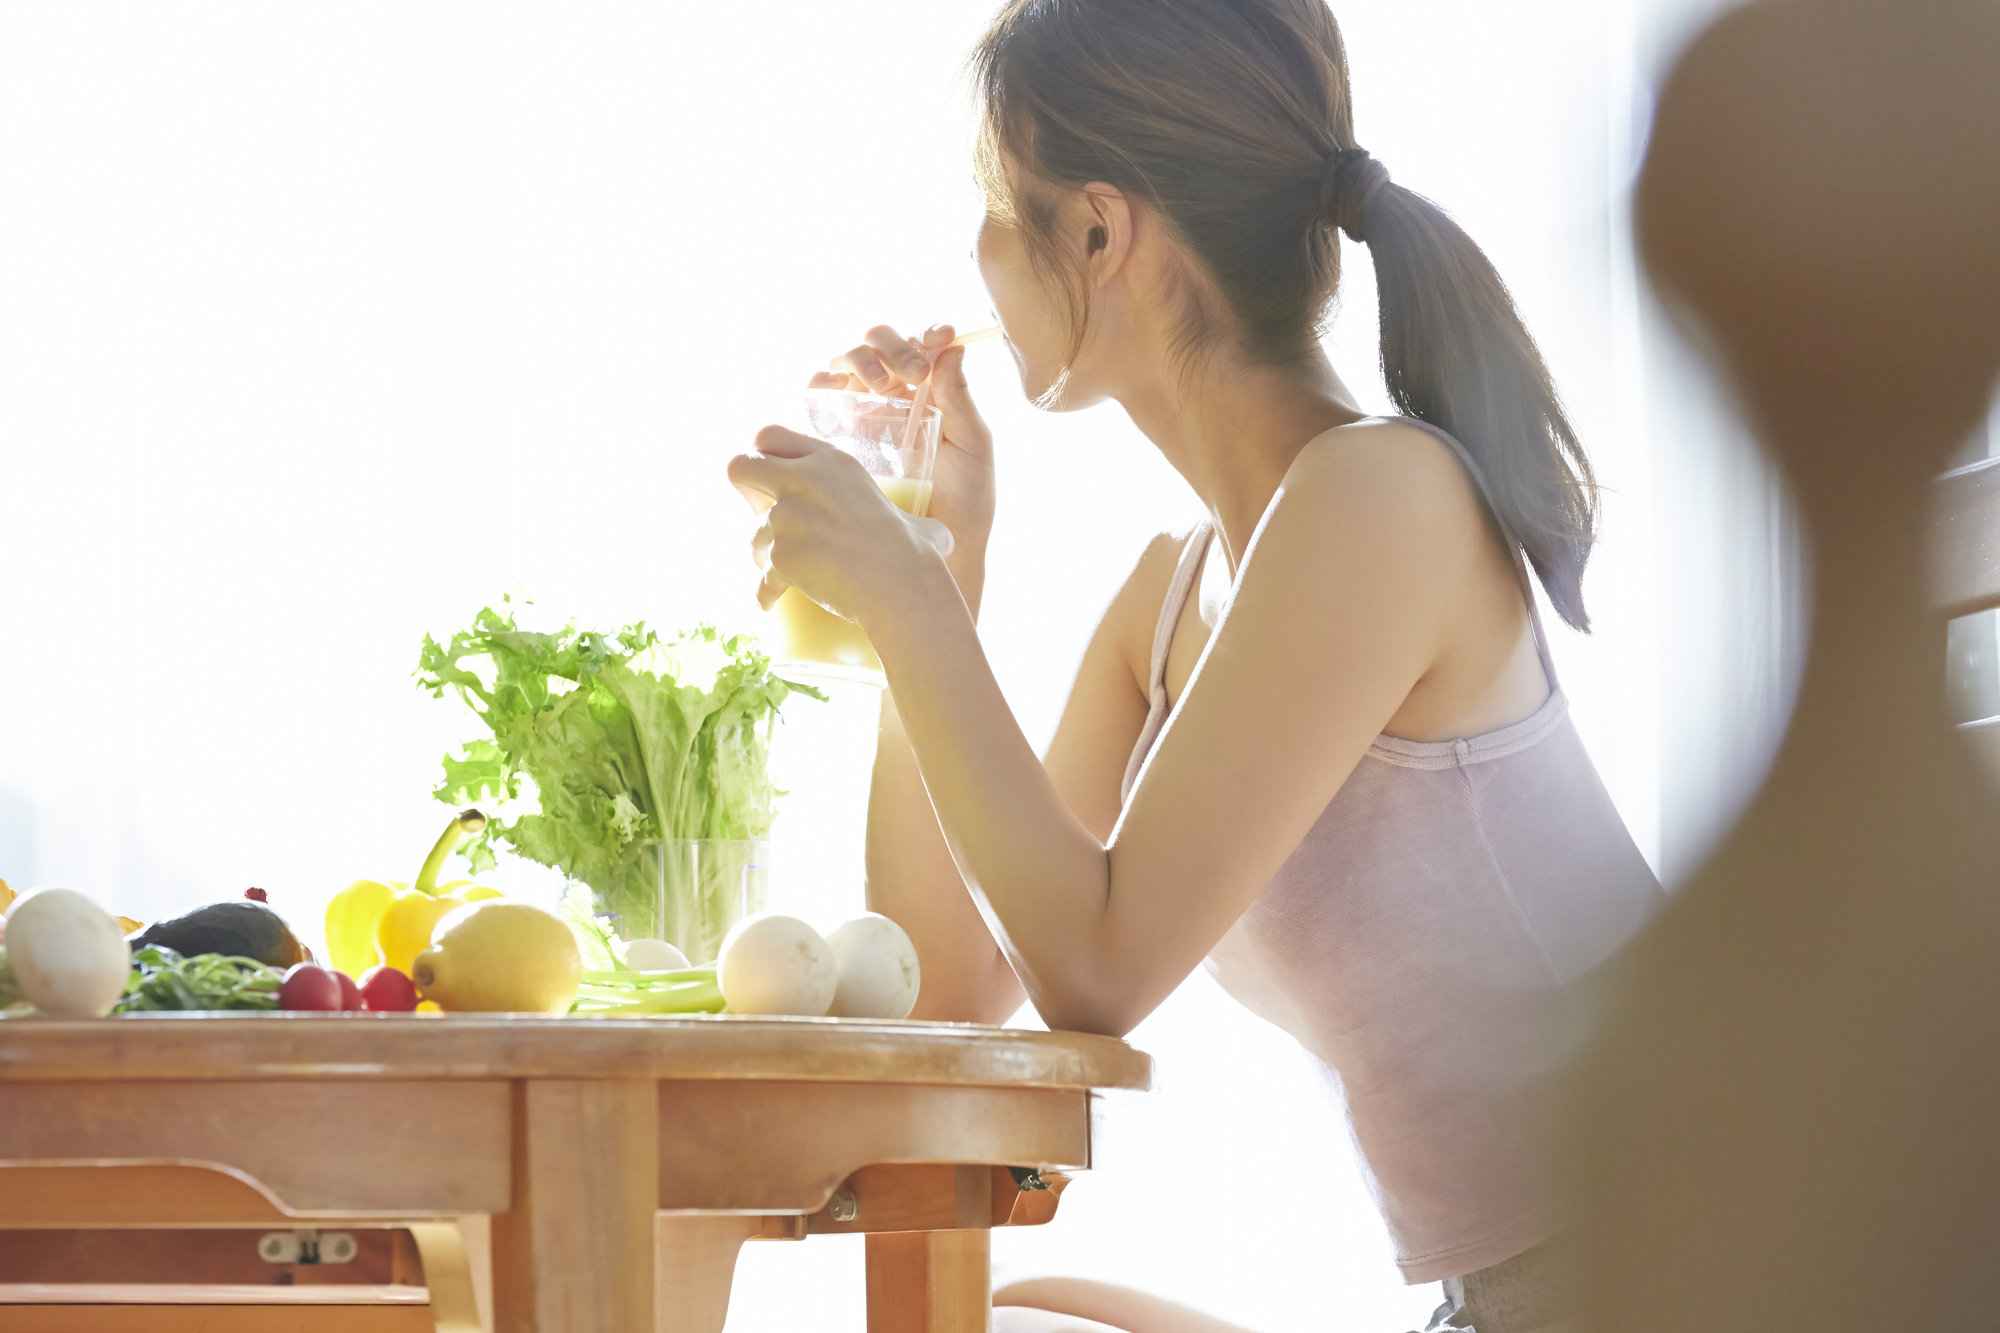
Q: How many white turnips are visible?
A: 4